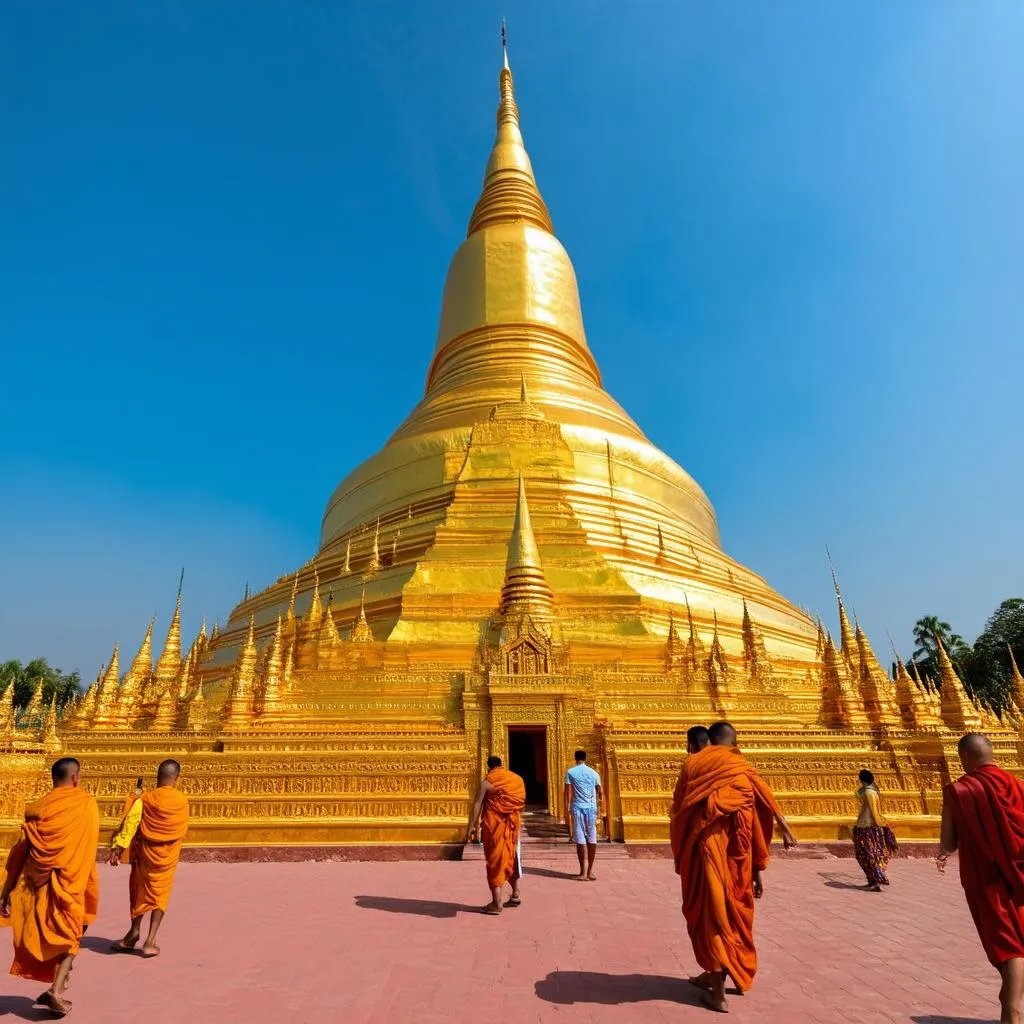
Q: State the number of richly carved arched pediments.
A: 1